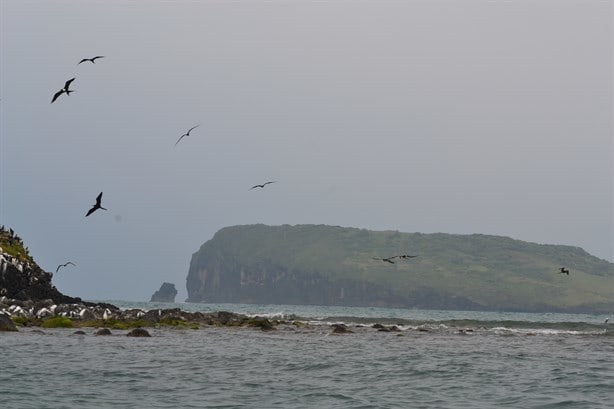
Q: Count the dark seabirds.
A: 9